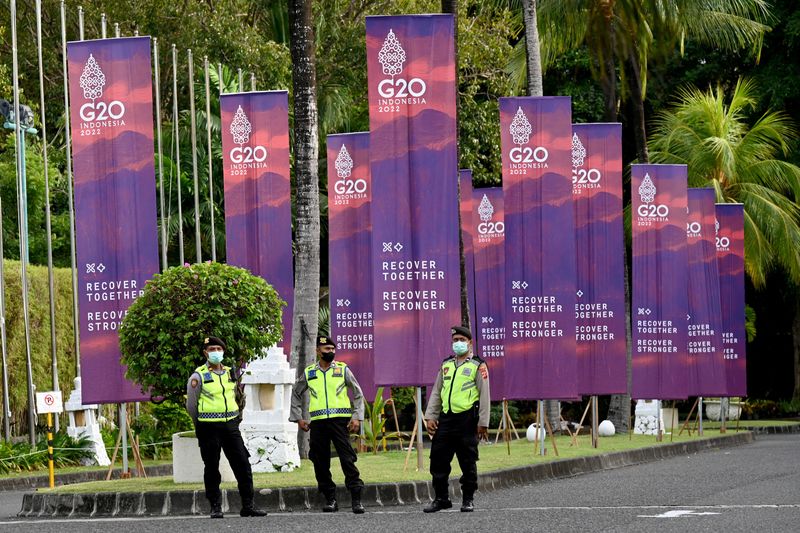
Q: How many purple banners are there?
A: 11